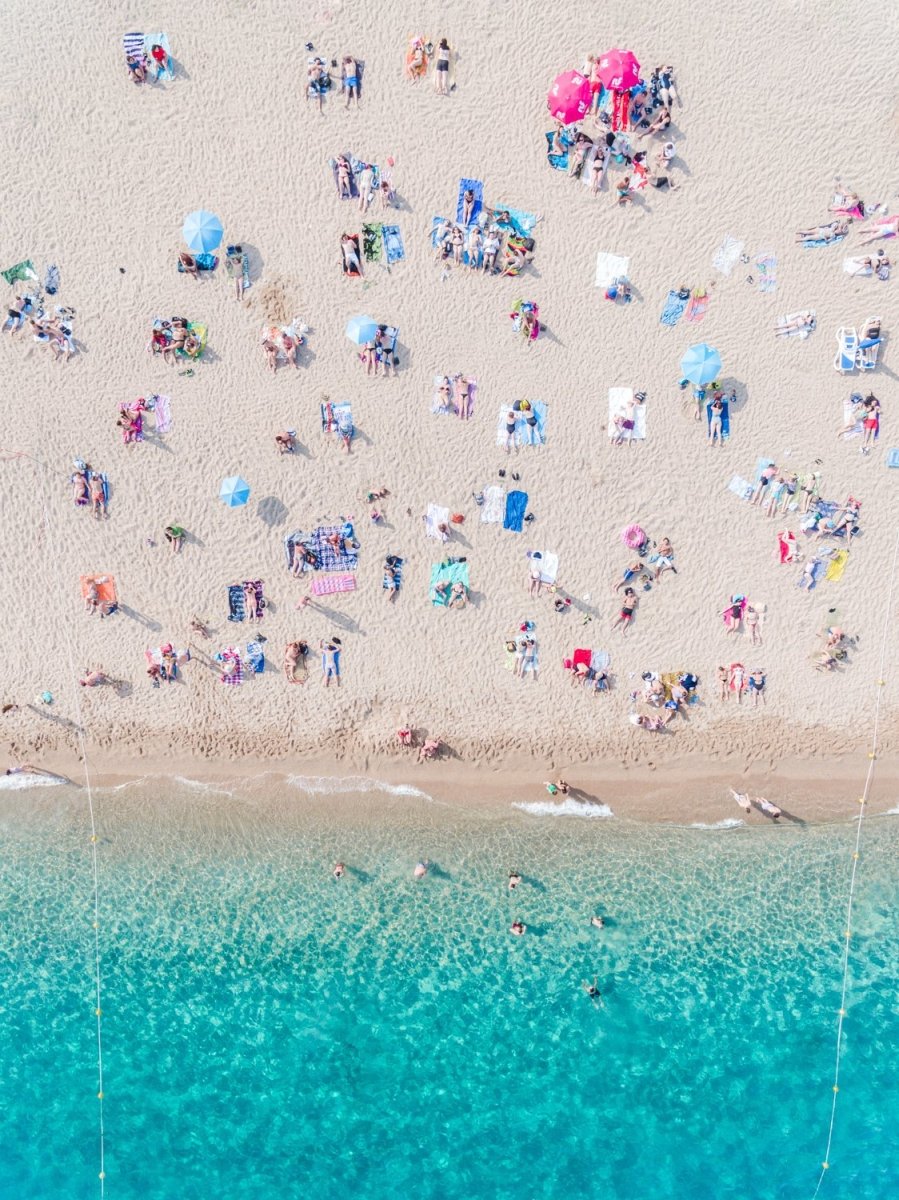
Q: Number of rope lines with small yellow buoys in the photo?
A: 2